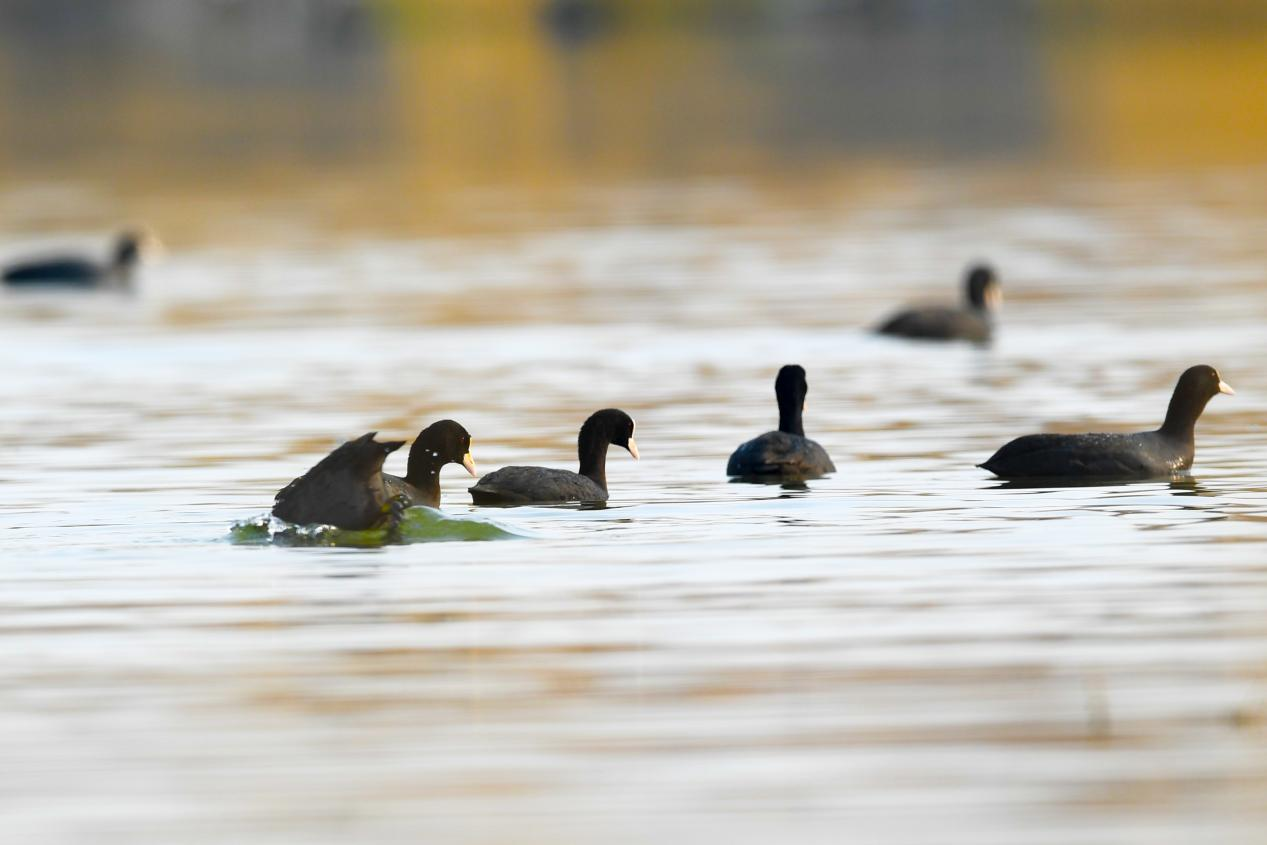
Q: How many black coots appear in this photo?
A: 7